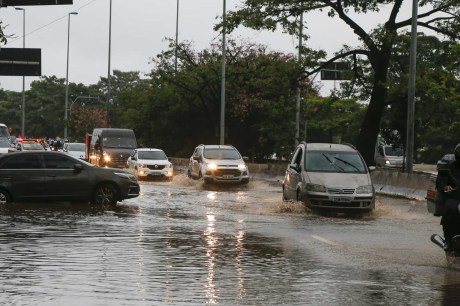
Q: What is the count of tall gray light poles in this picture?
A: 7